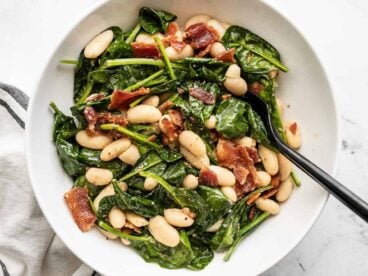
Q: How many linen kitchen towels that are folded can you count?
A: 1